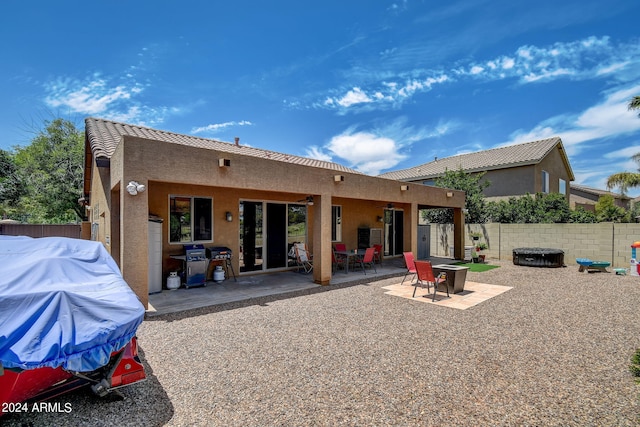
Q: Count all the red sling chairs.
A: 6